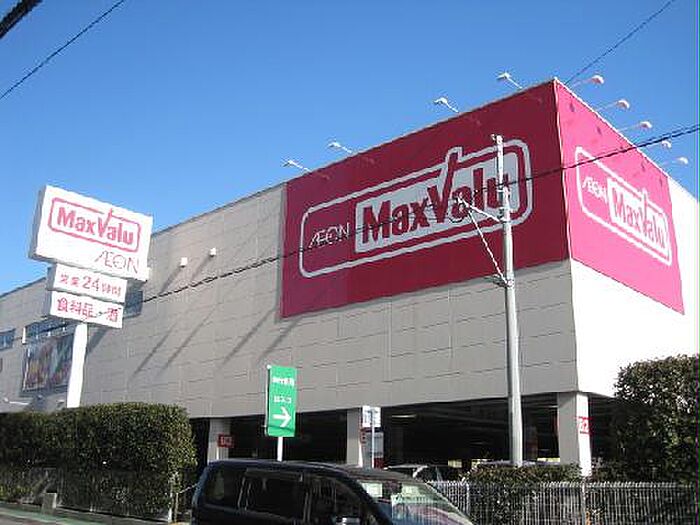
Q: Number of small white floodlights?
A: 9